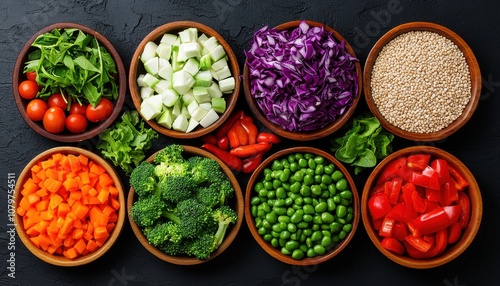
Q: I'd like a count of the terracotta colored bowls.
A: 8